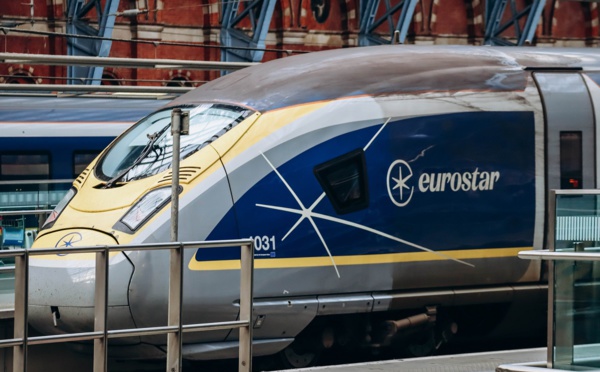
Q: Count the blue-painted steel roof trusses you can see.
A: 4